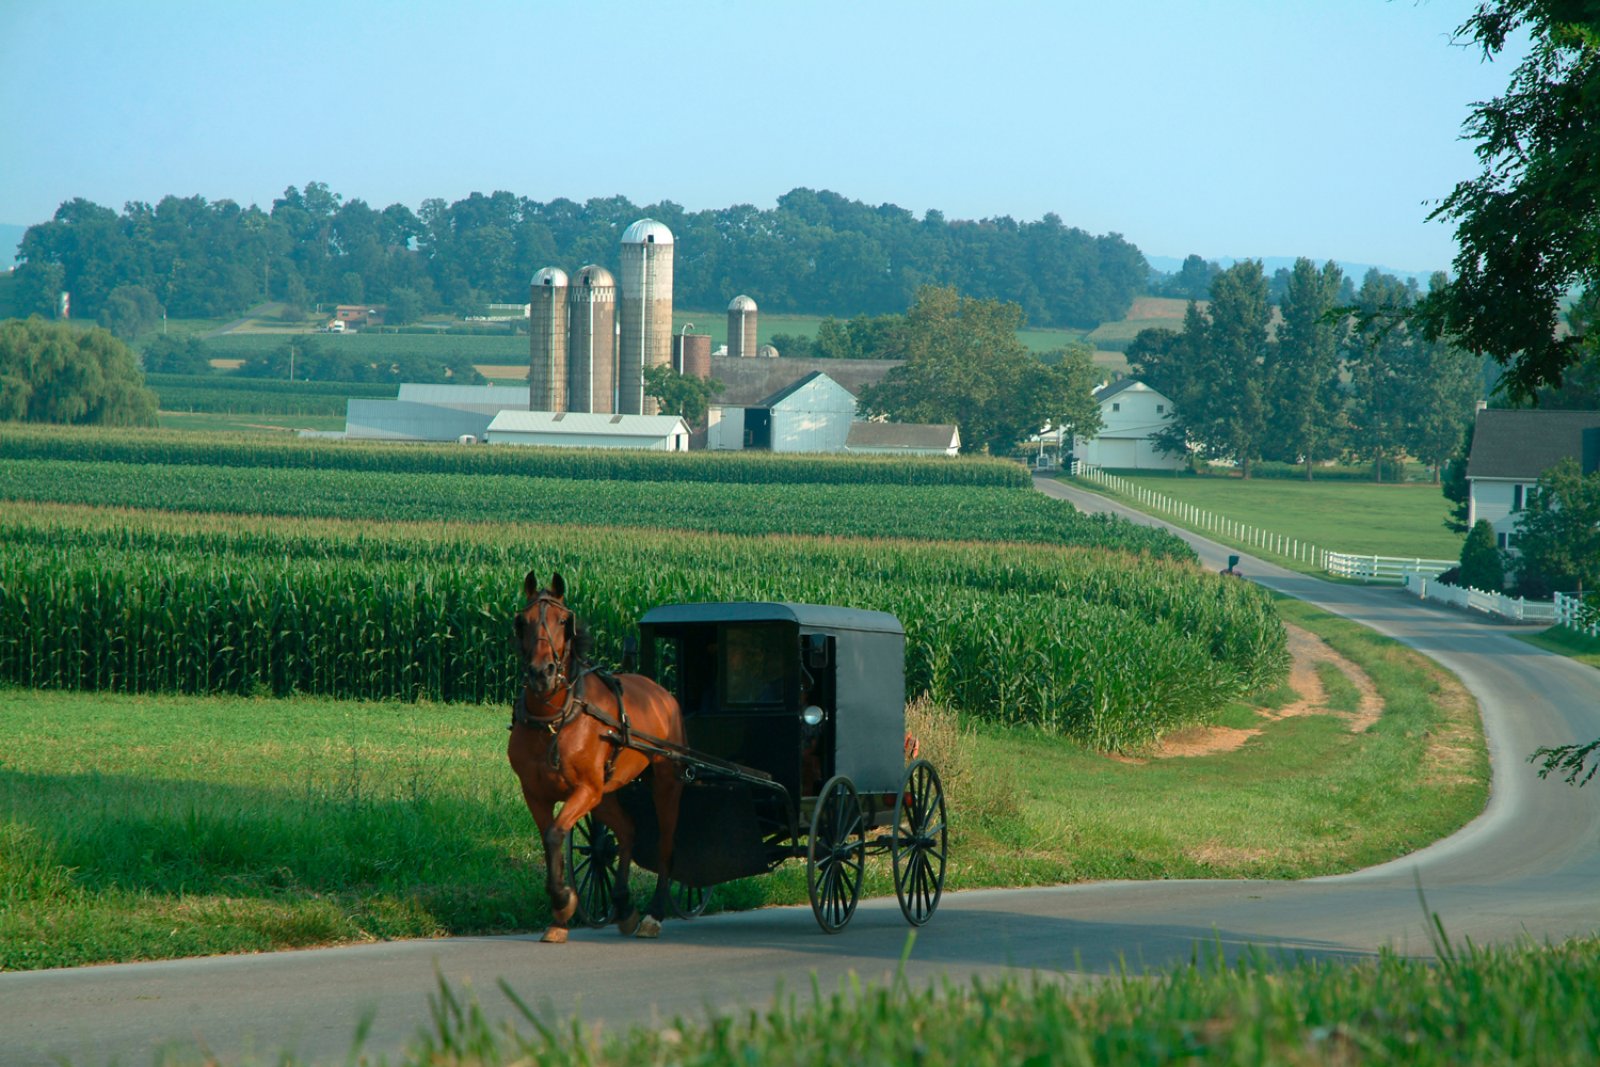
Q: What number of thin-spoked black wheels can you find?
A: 4